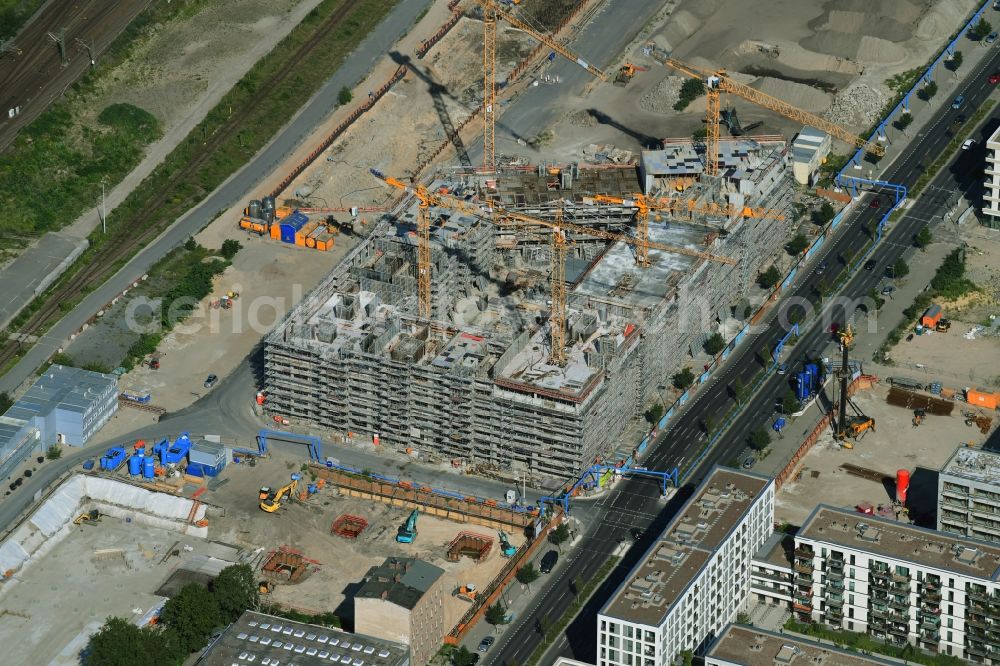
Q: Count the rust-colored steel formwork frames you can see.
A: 3